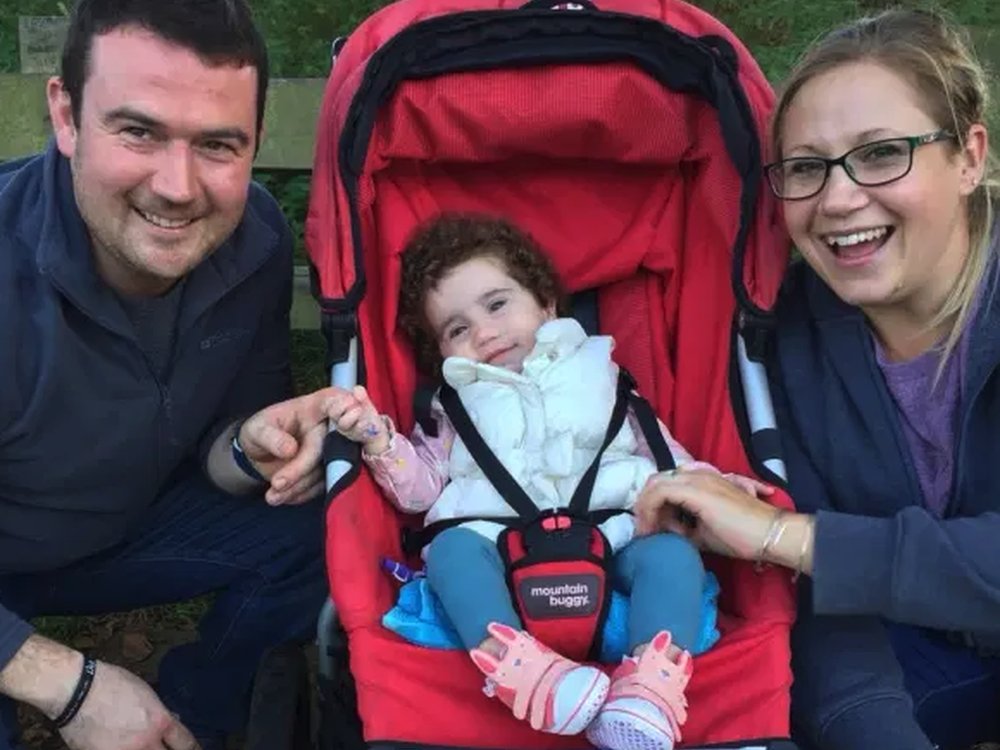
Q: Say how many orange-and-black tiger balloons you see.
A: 0